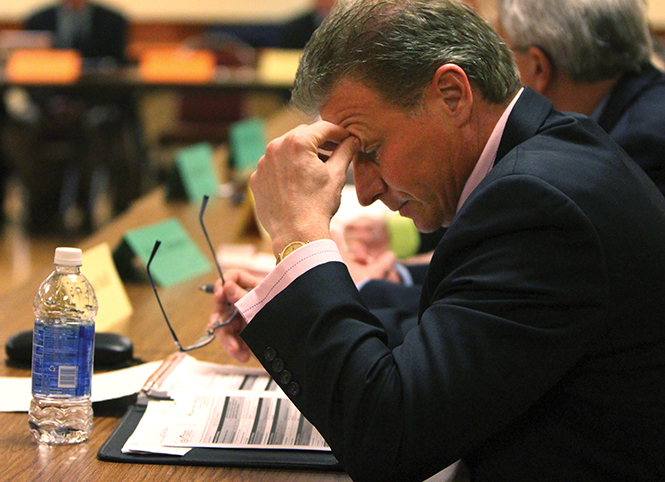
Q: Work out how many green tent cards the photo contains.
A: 3